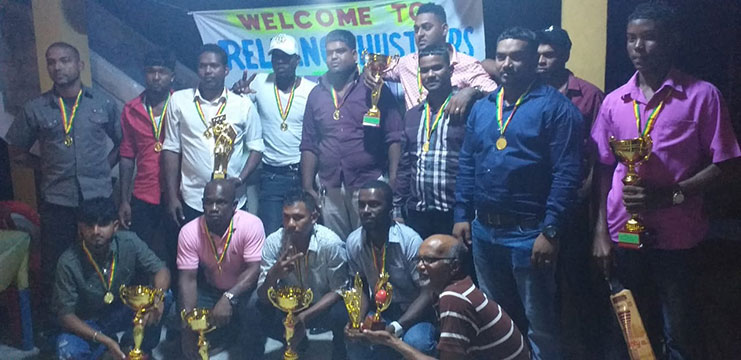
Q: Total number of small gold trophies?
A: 2